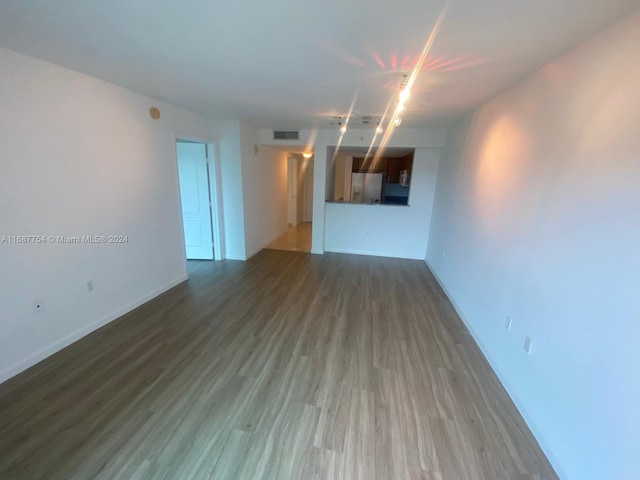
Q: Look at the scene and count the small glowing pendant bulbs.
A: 5